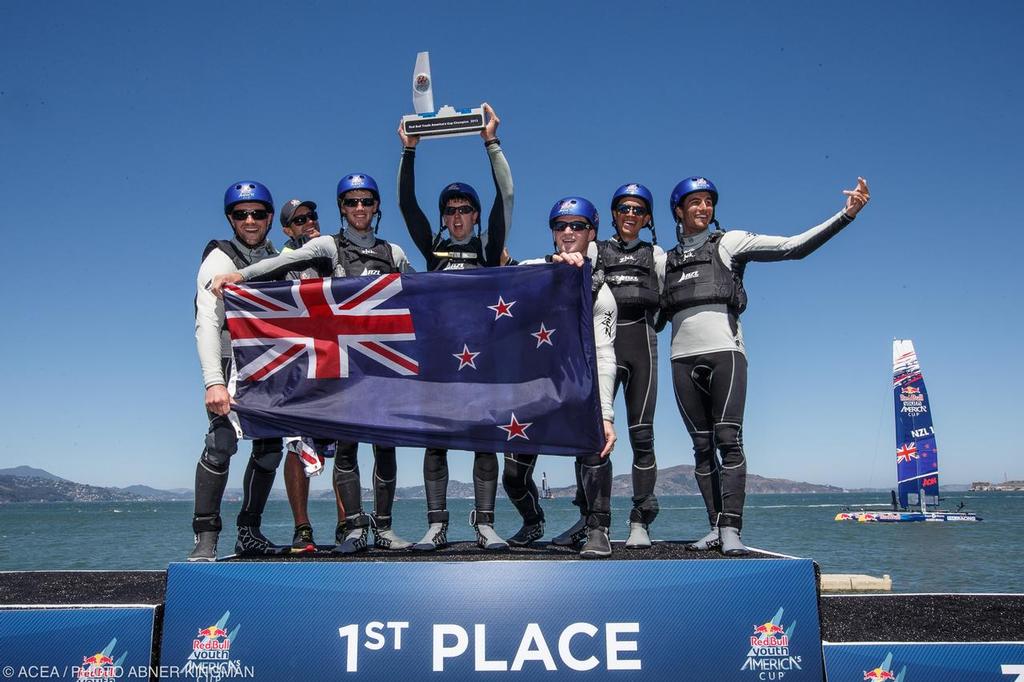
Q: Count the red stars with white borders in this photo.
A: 4